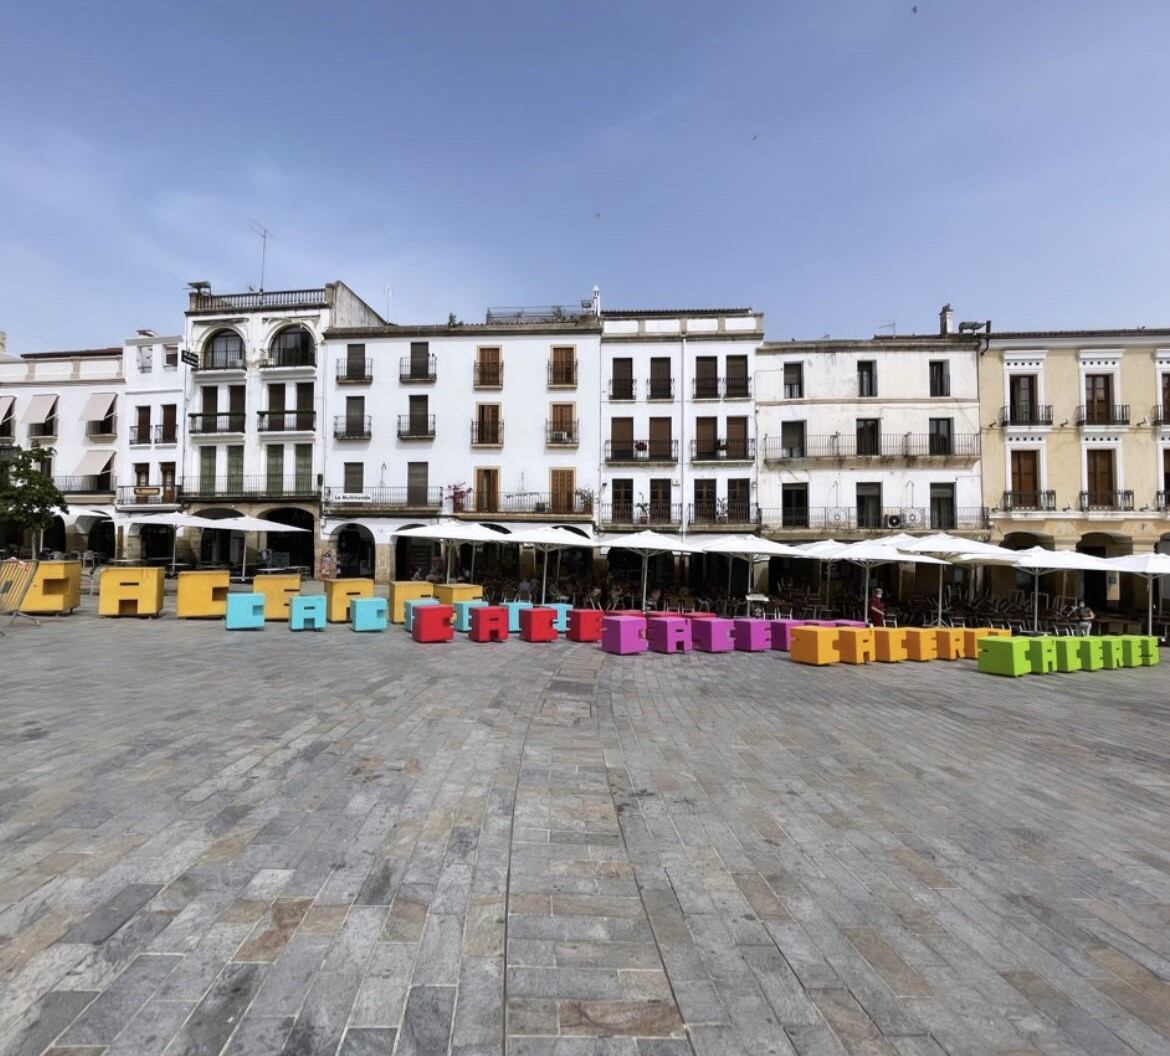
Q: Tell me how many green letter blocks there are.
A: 7